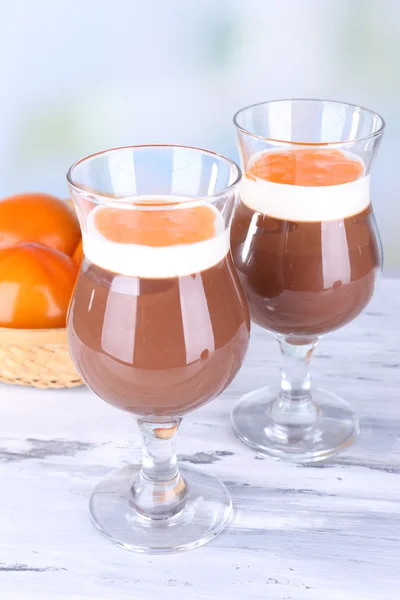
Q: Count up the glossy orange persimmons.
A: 3